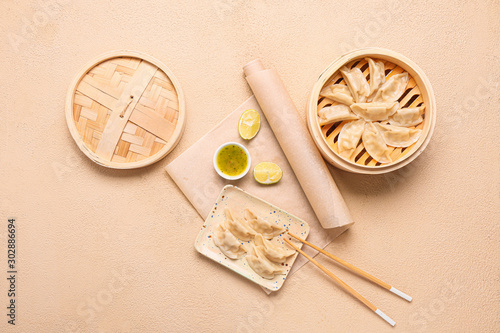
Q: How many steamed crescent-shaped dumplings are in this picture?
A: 15